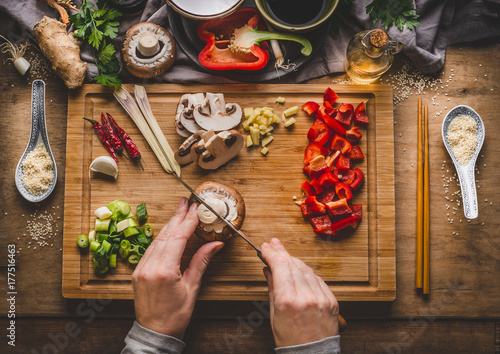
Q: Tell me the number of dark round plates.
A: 1